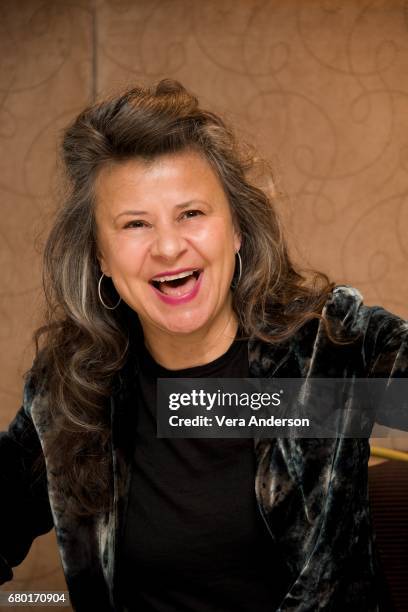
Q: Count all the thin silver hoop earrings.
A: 2